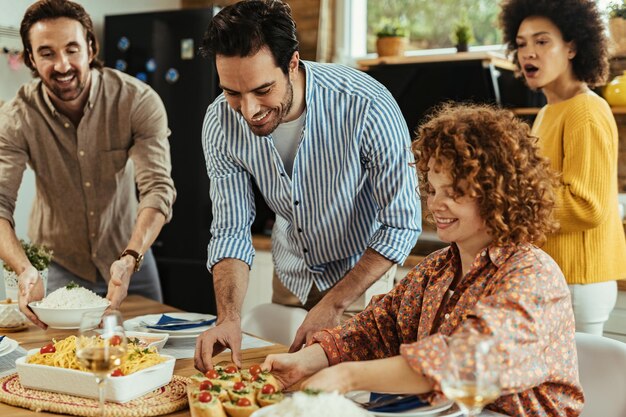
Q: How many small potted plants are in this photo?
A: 4